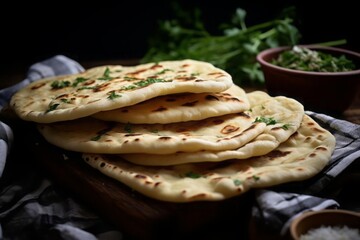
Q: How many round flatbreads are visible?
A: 5